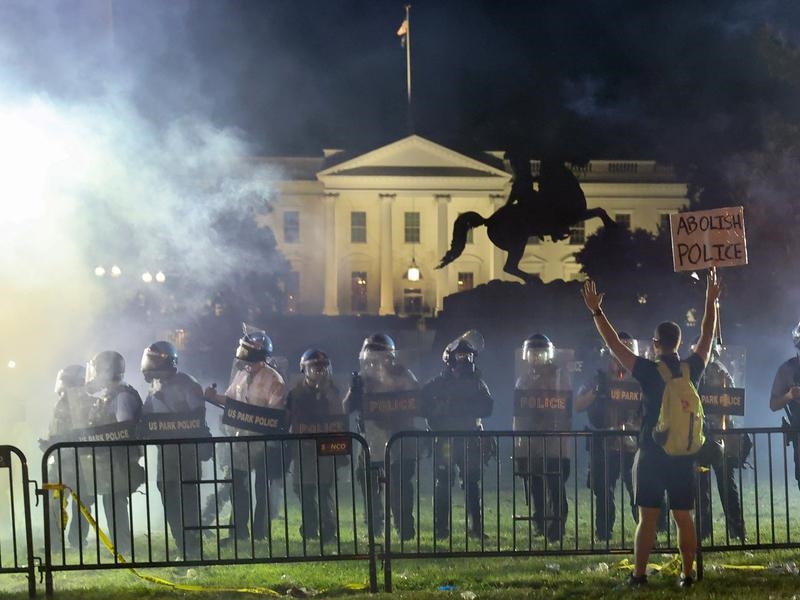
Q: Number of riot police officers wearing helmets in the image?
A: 11